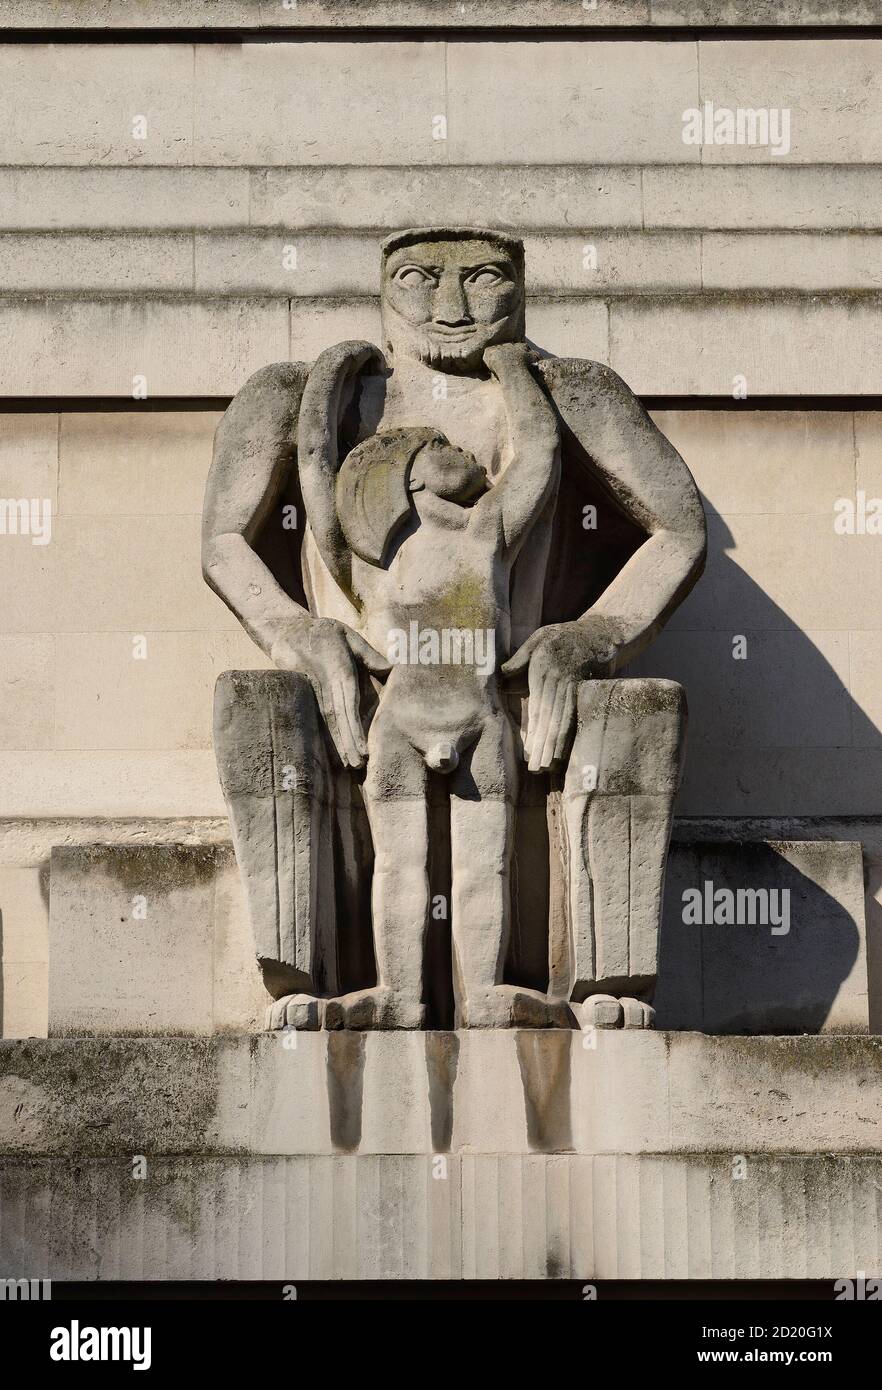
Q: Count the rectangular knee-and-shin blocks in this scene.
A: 2